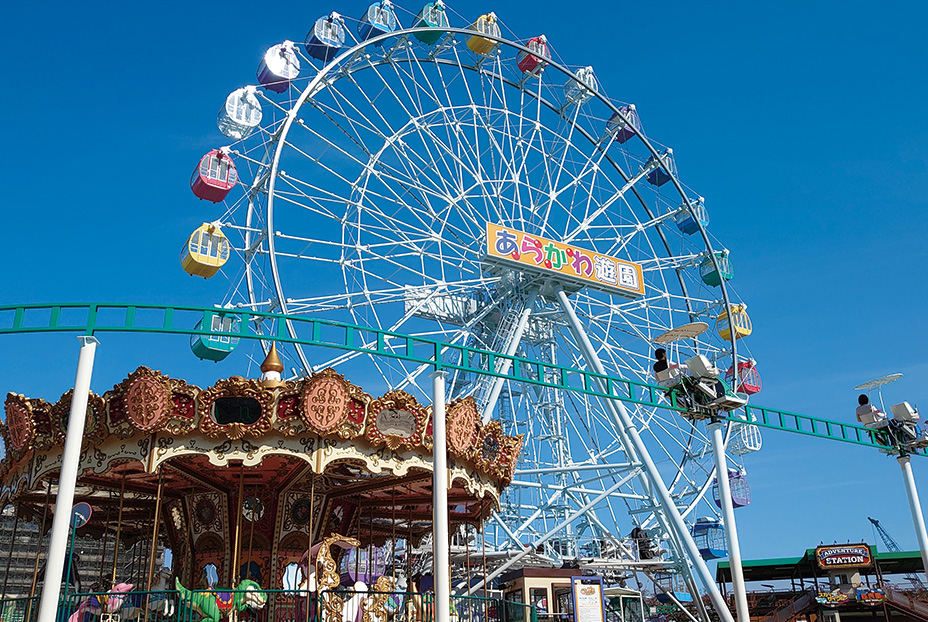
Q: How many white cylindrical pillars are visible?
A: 4